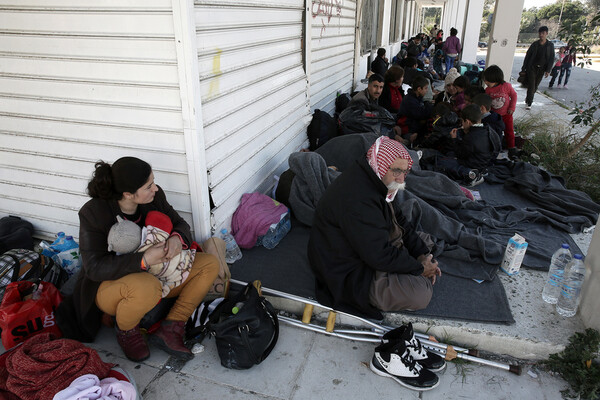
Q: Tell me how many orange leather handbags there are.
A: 0